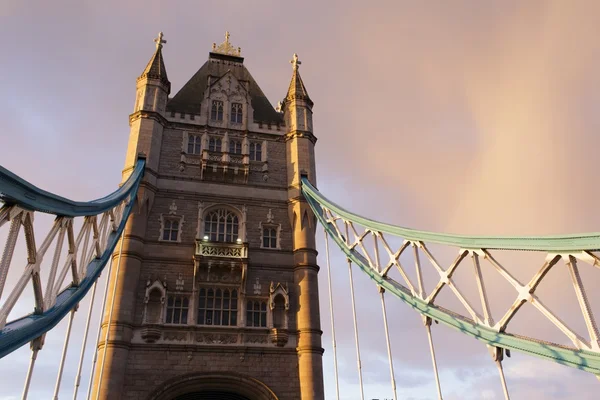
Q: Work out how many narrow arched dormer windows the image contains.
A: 2